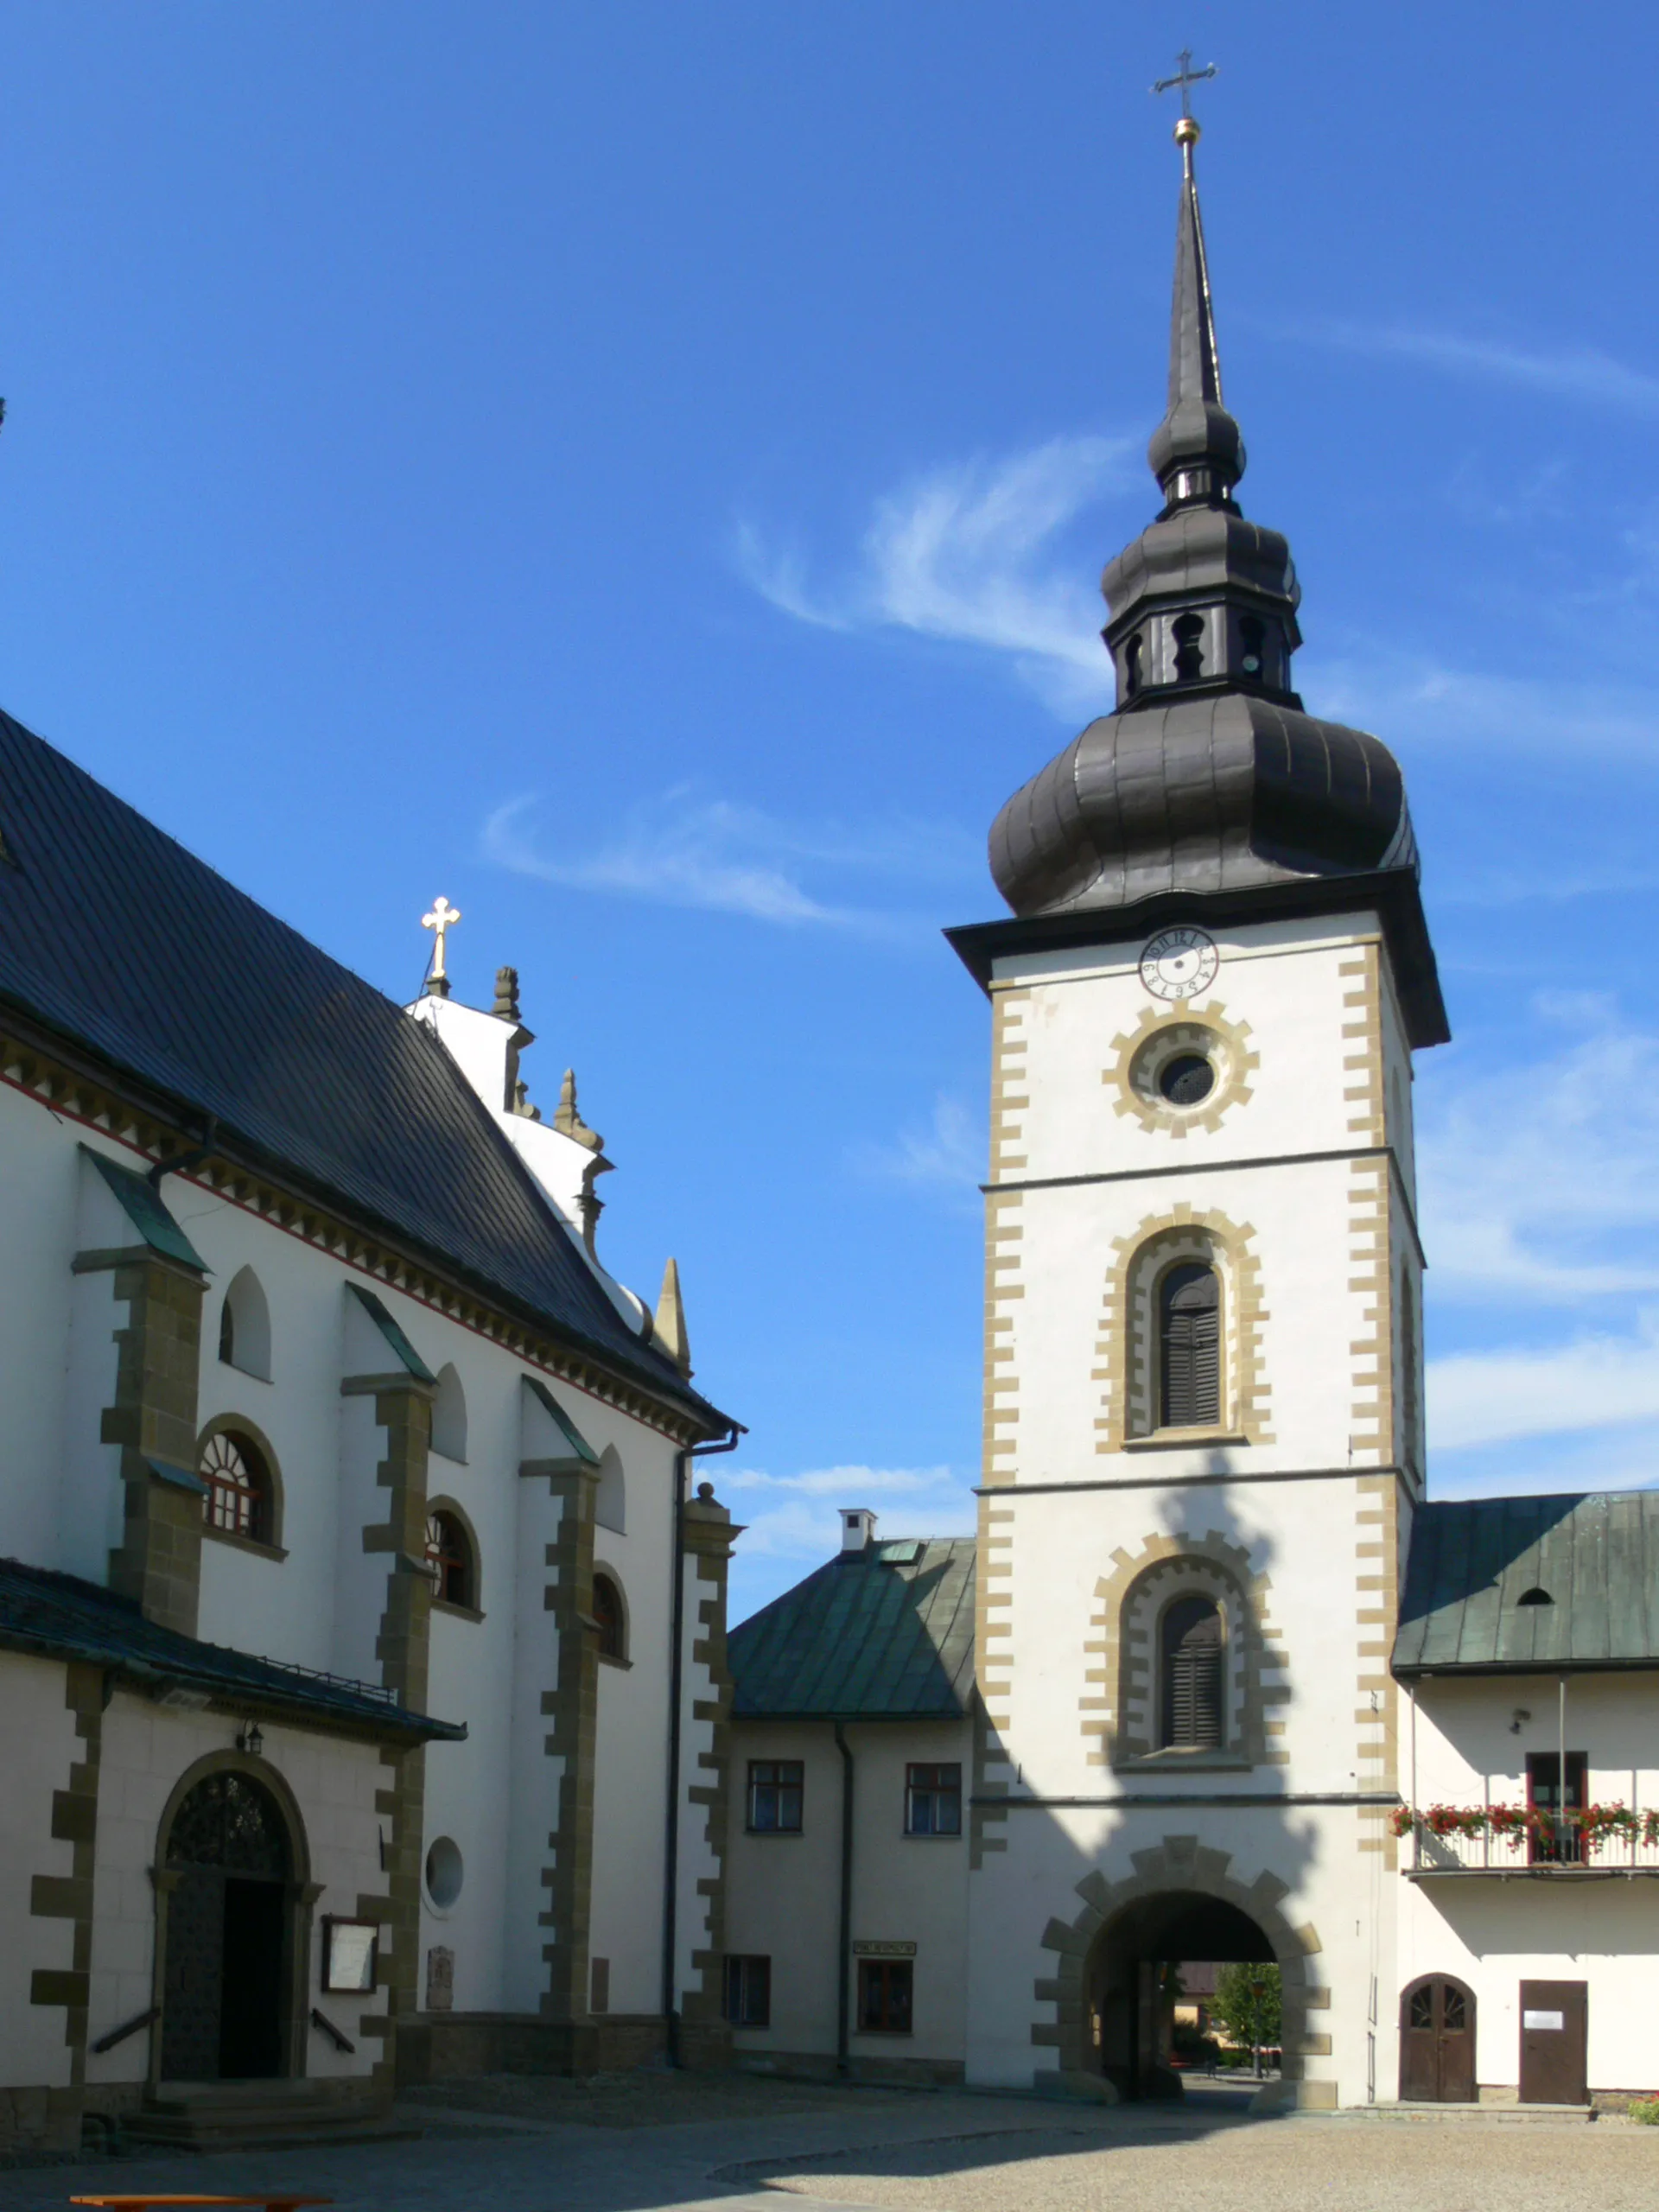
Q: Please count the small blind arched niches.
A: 3